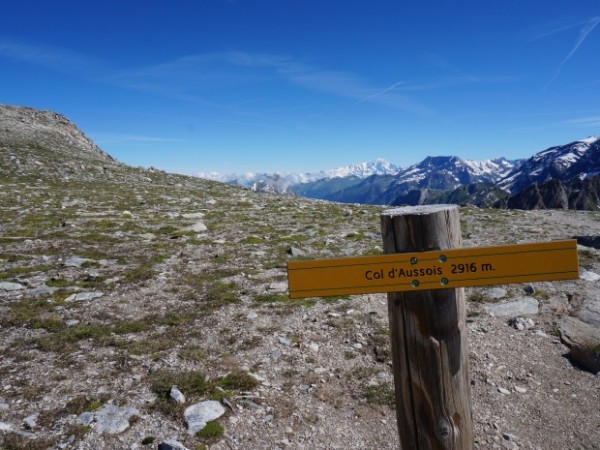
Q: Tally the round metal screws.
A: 4